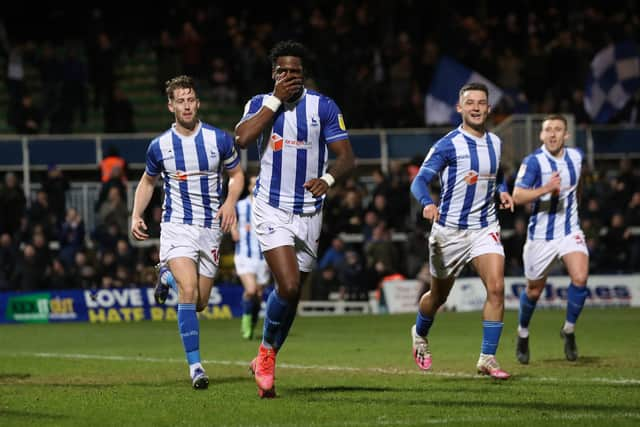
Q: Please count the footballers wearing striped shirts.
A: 5